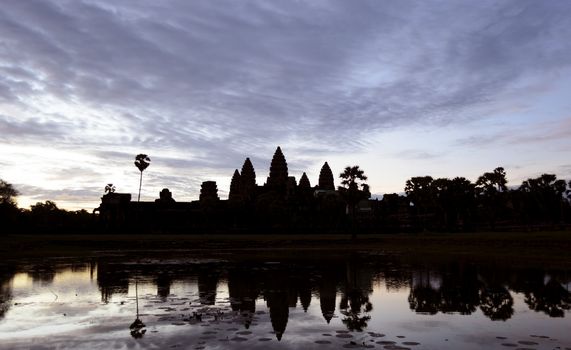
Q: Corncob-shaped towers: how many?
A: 5